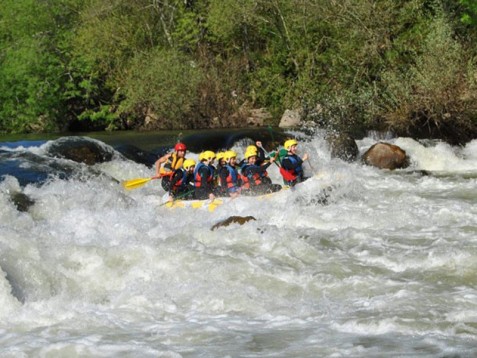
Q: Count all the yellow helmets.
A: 8